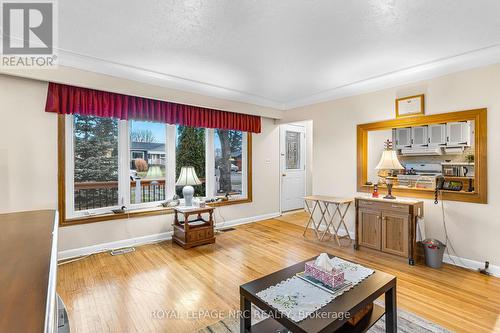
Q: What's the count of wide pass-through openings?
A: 1